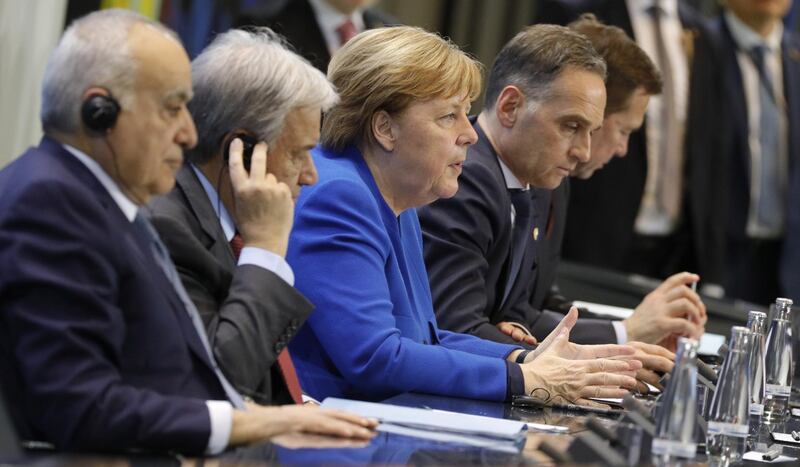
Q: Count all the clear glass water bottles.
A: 4